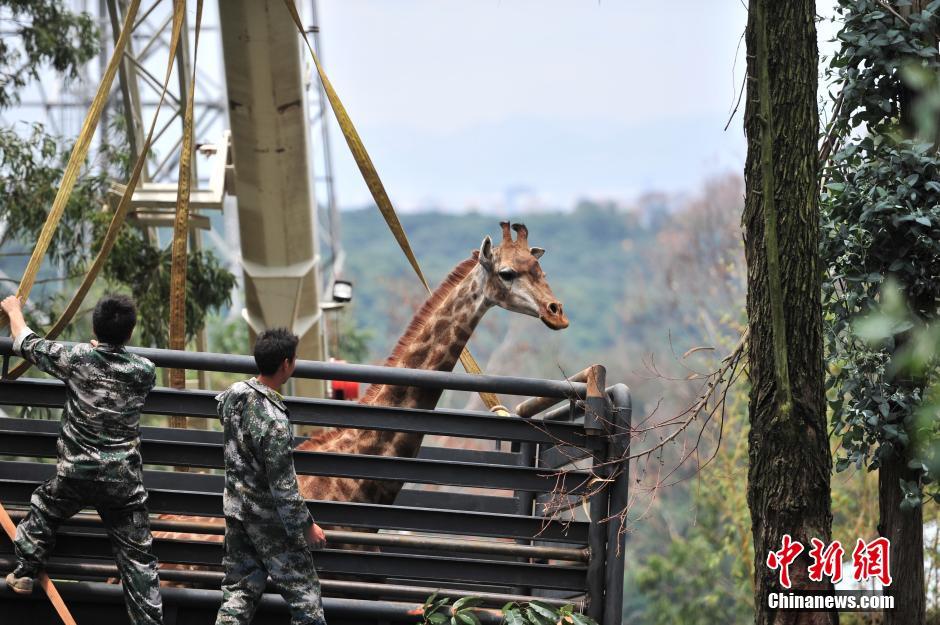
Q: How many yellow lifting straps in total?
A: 4